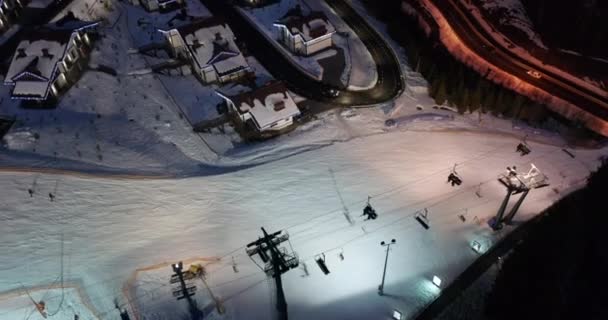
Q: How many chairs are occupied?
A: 3